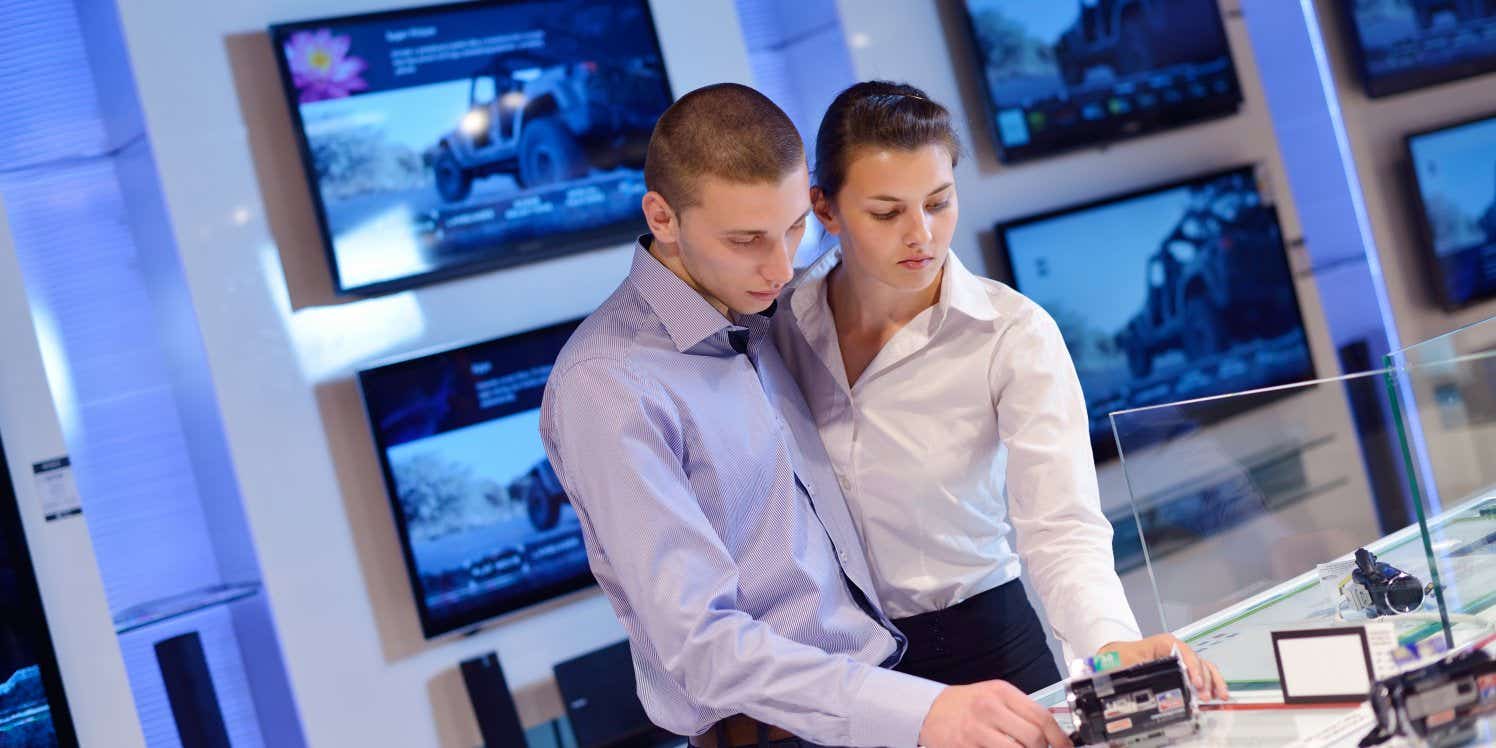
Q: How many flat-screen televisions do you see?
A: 7